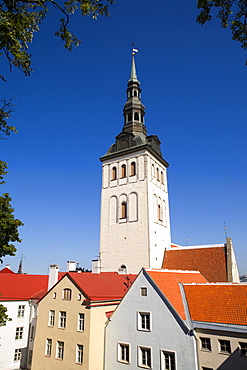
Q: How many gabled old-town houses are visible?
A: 2